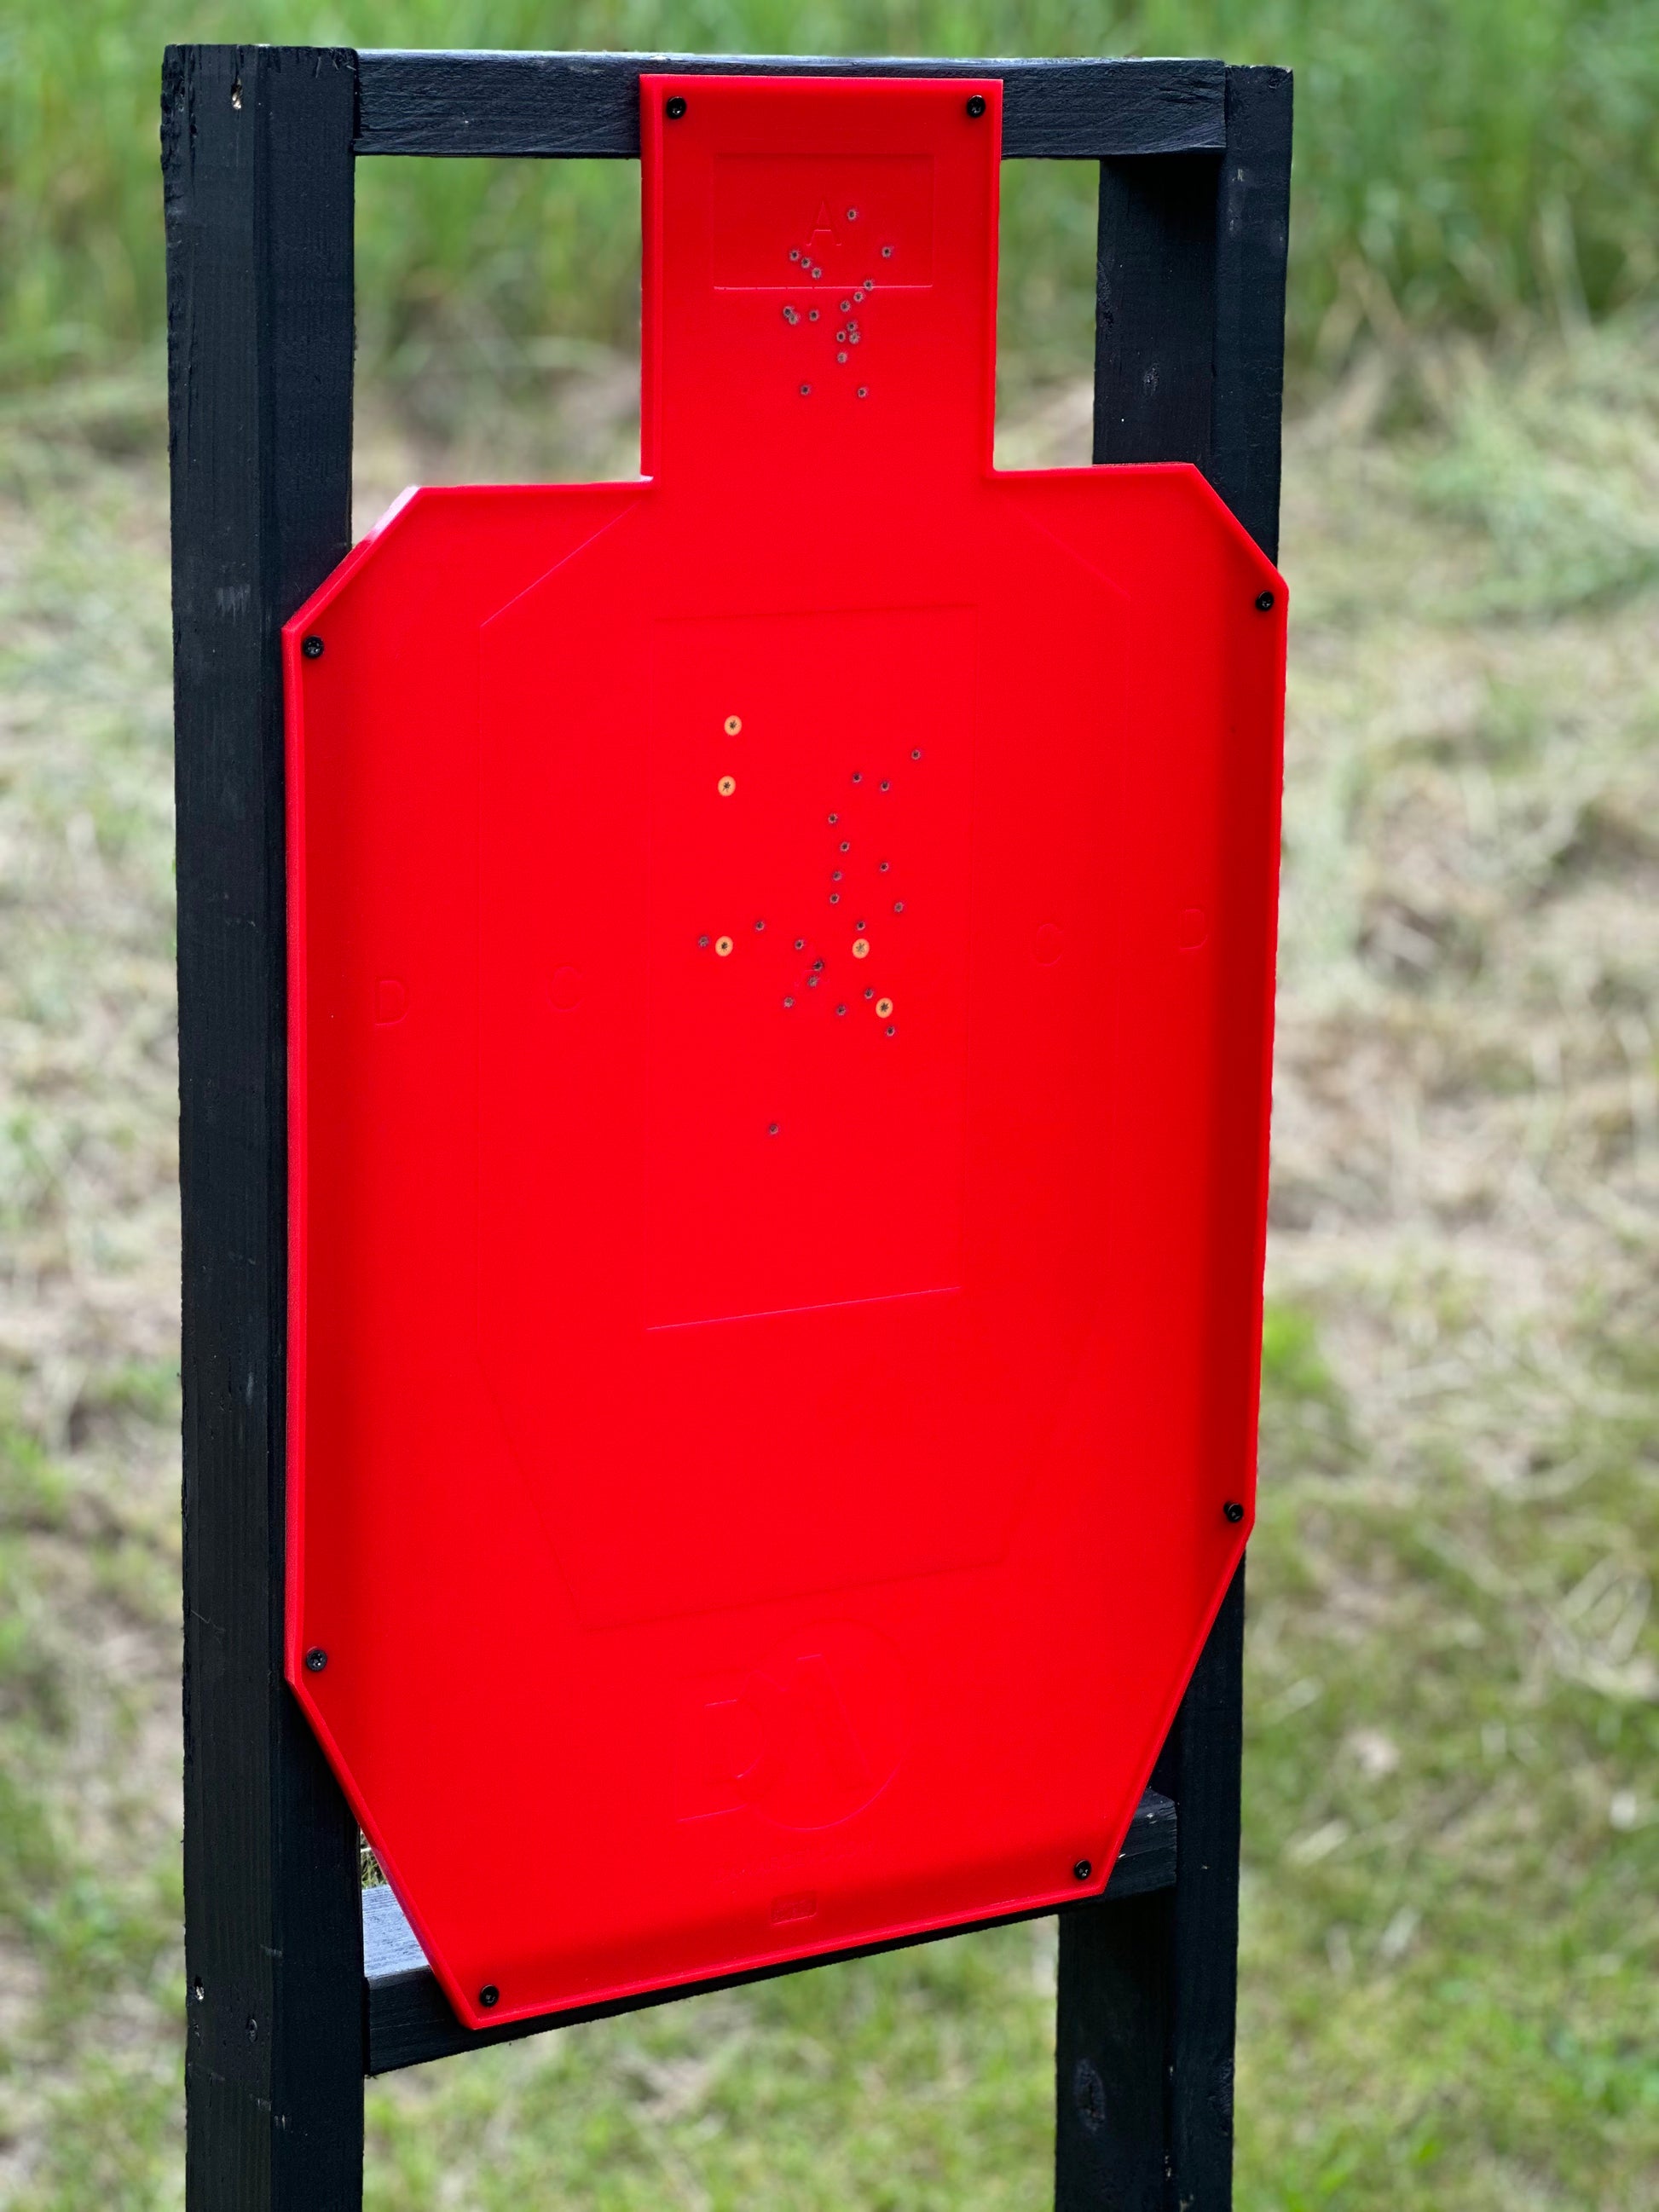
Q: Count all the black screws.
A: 8